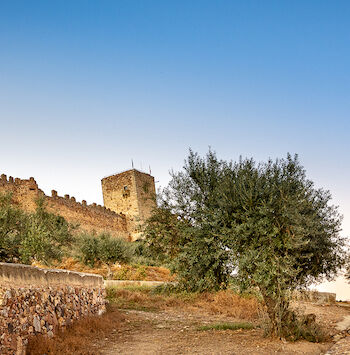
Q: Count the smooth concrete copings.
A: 1